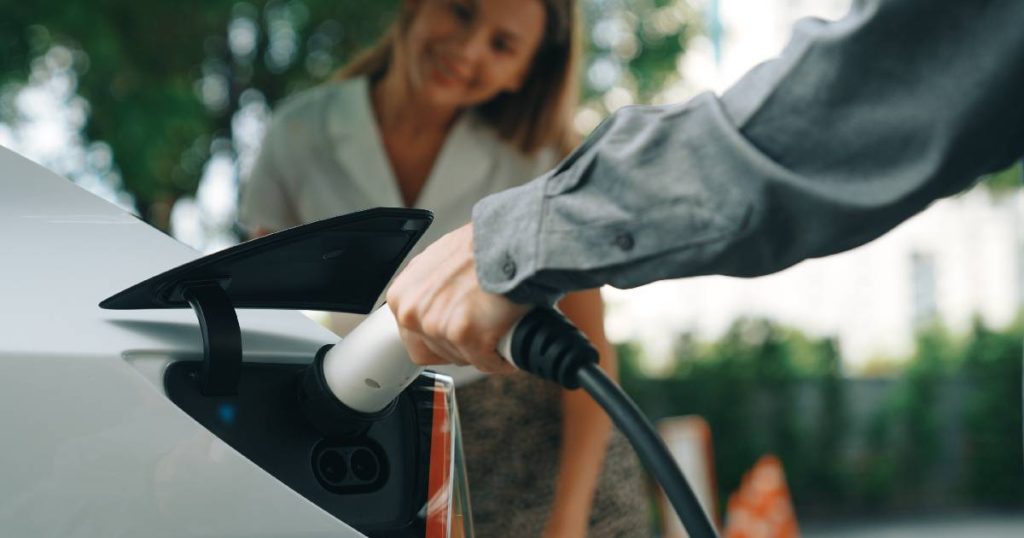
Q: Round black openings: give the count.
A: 2